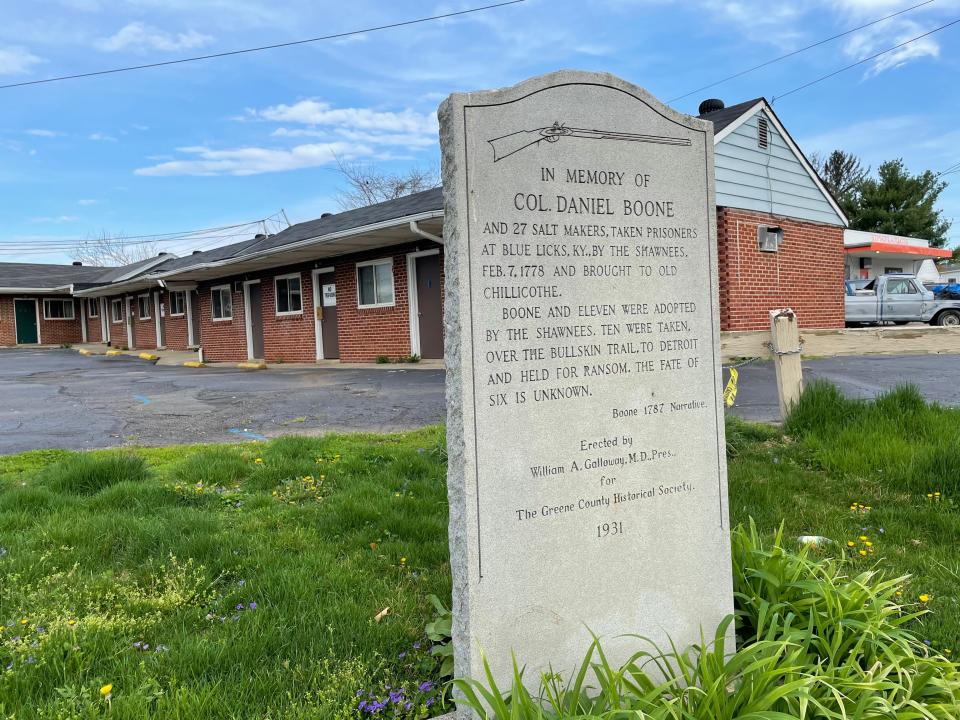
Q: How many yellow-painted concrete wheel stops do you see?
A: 5